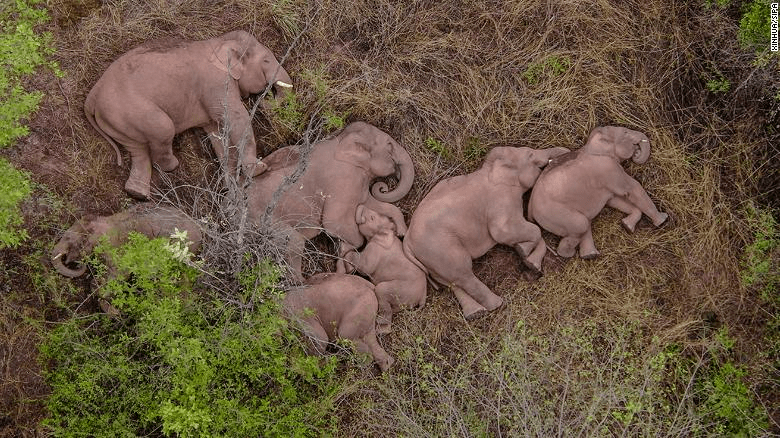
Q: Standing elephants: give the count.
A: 0